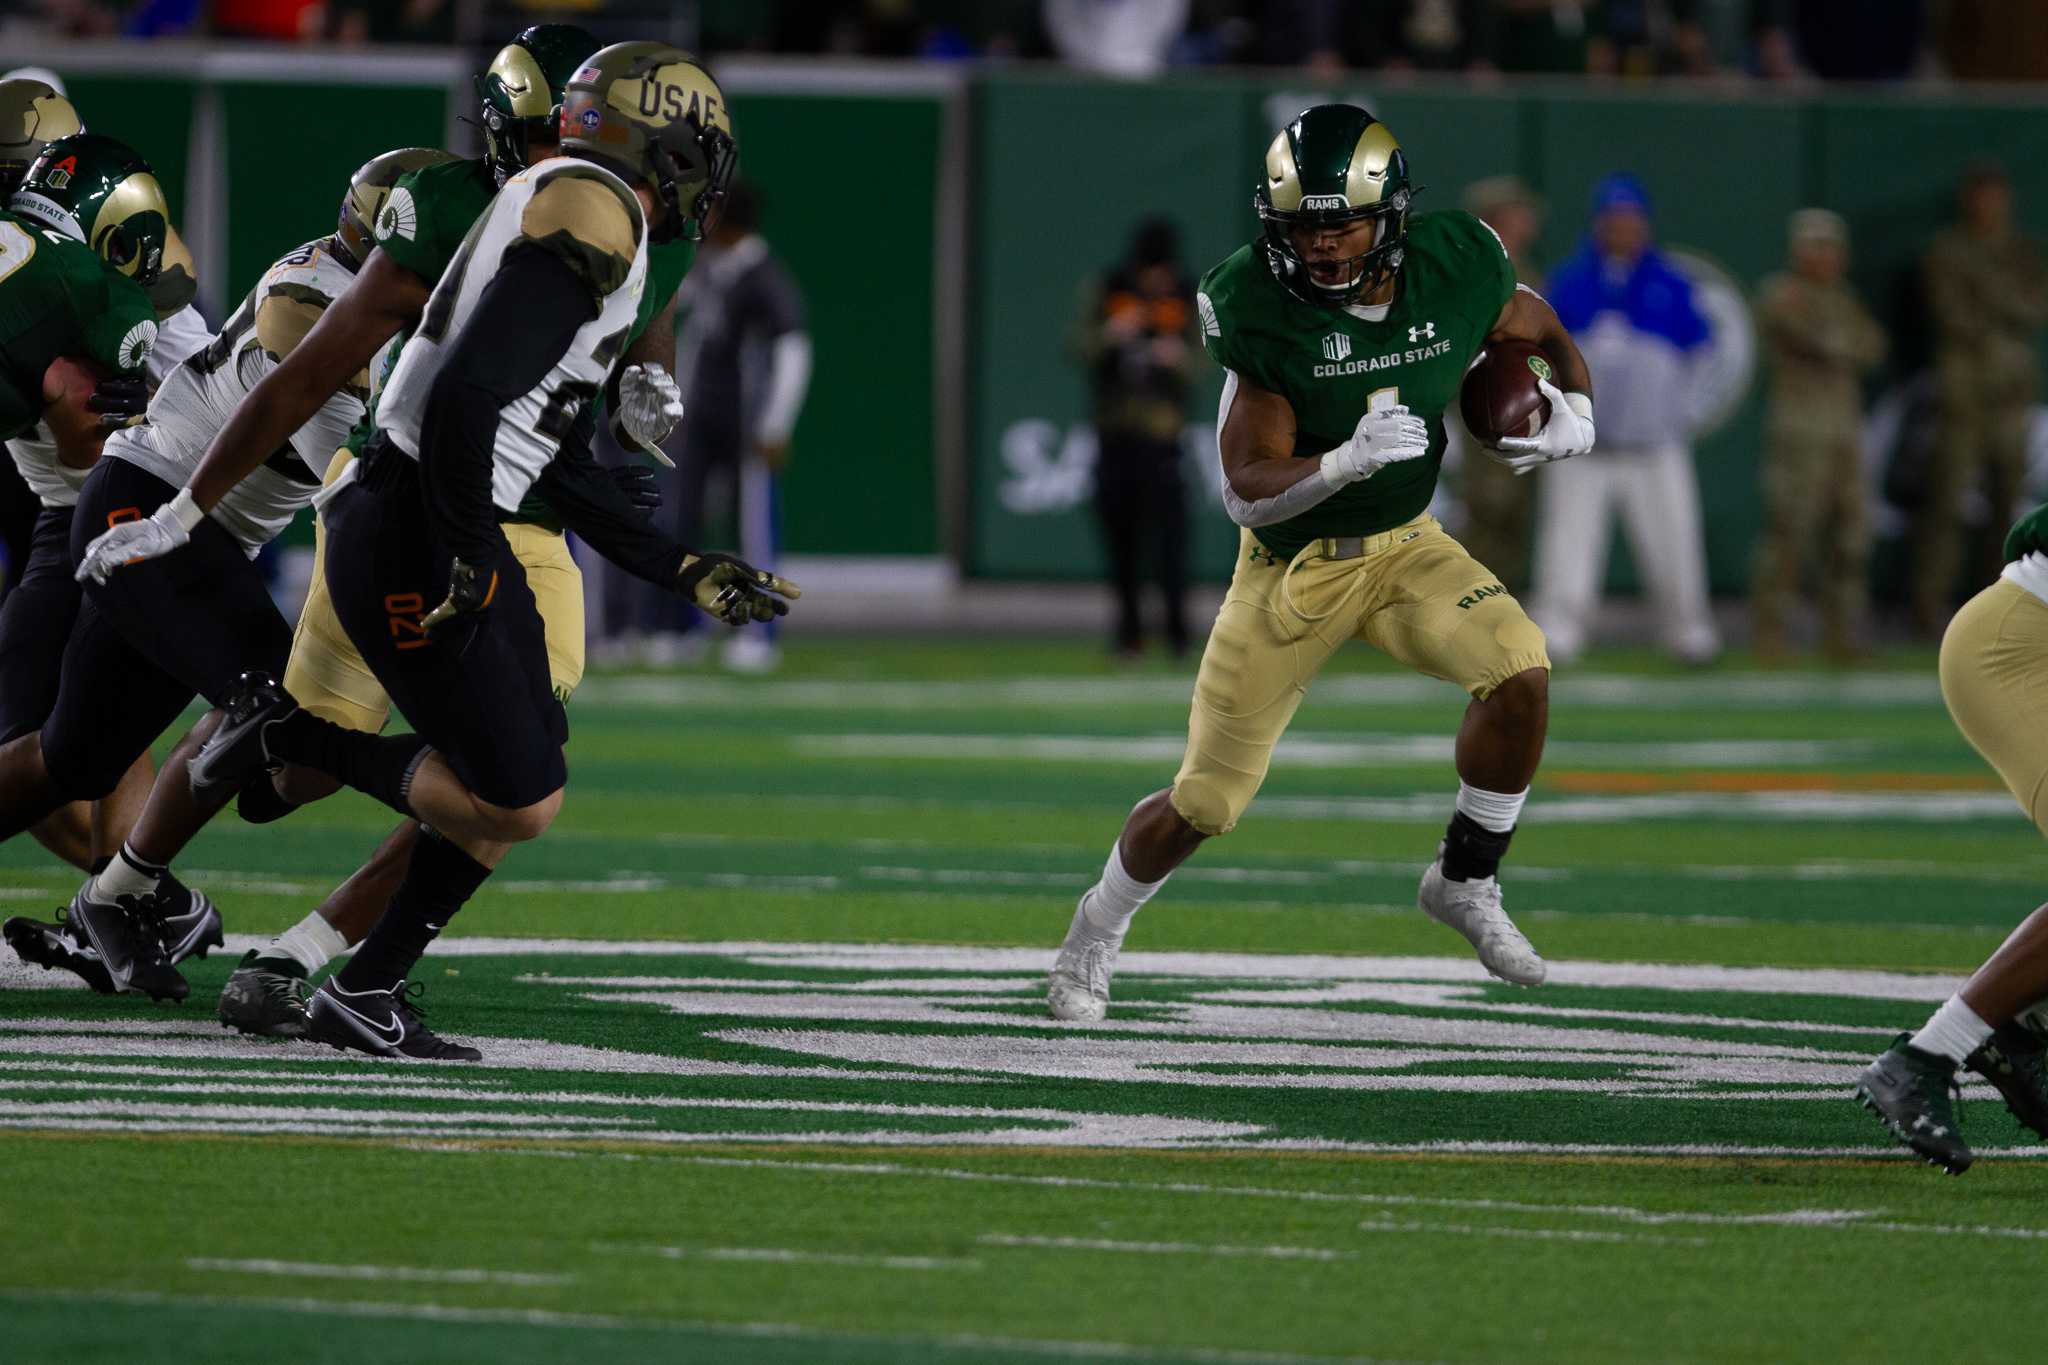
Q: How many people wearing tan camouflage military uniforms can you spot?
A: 3